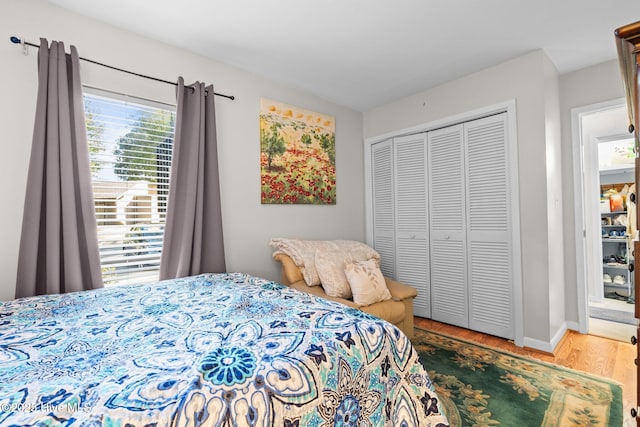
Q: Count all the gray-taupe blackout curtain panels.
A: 2